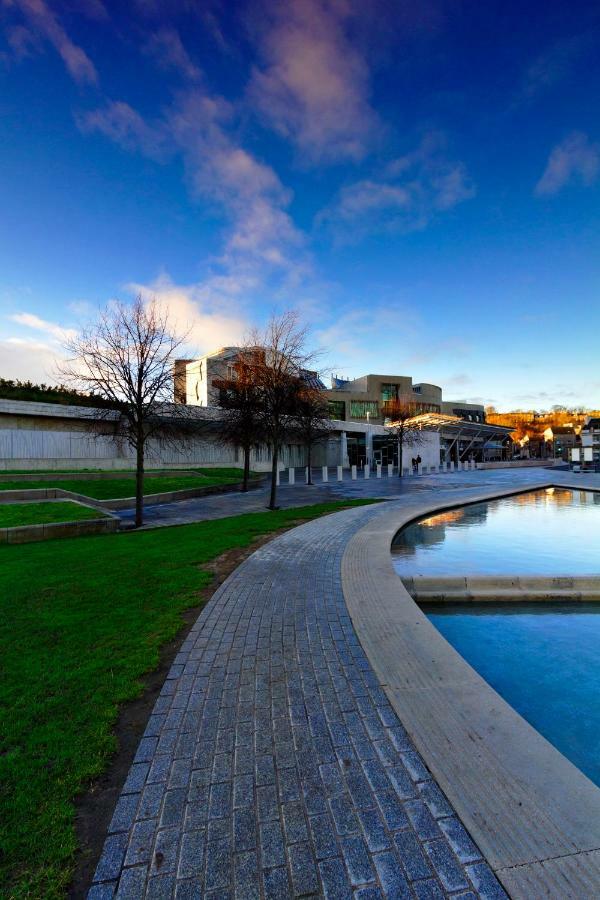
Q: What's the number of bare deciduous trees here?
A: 5